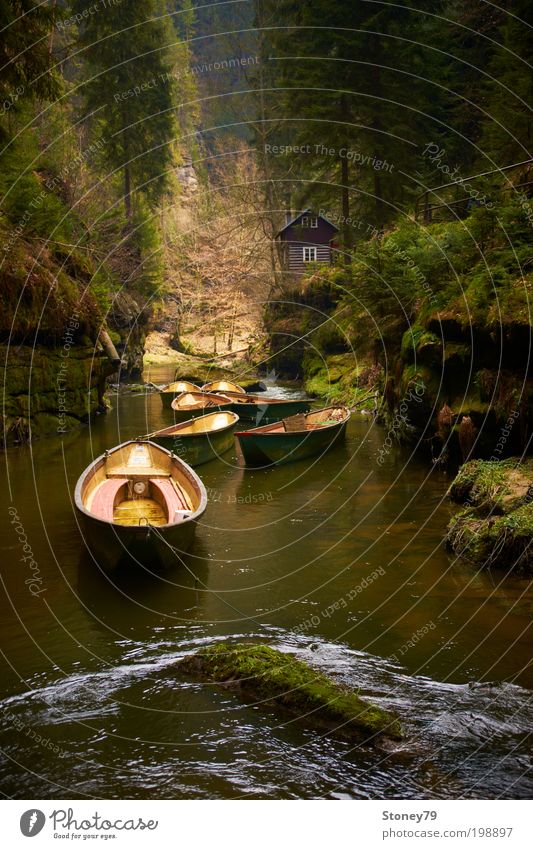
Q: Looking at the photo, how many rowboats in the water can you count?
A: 7